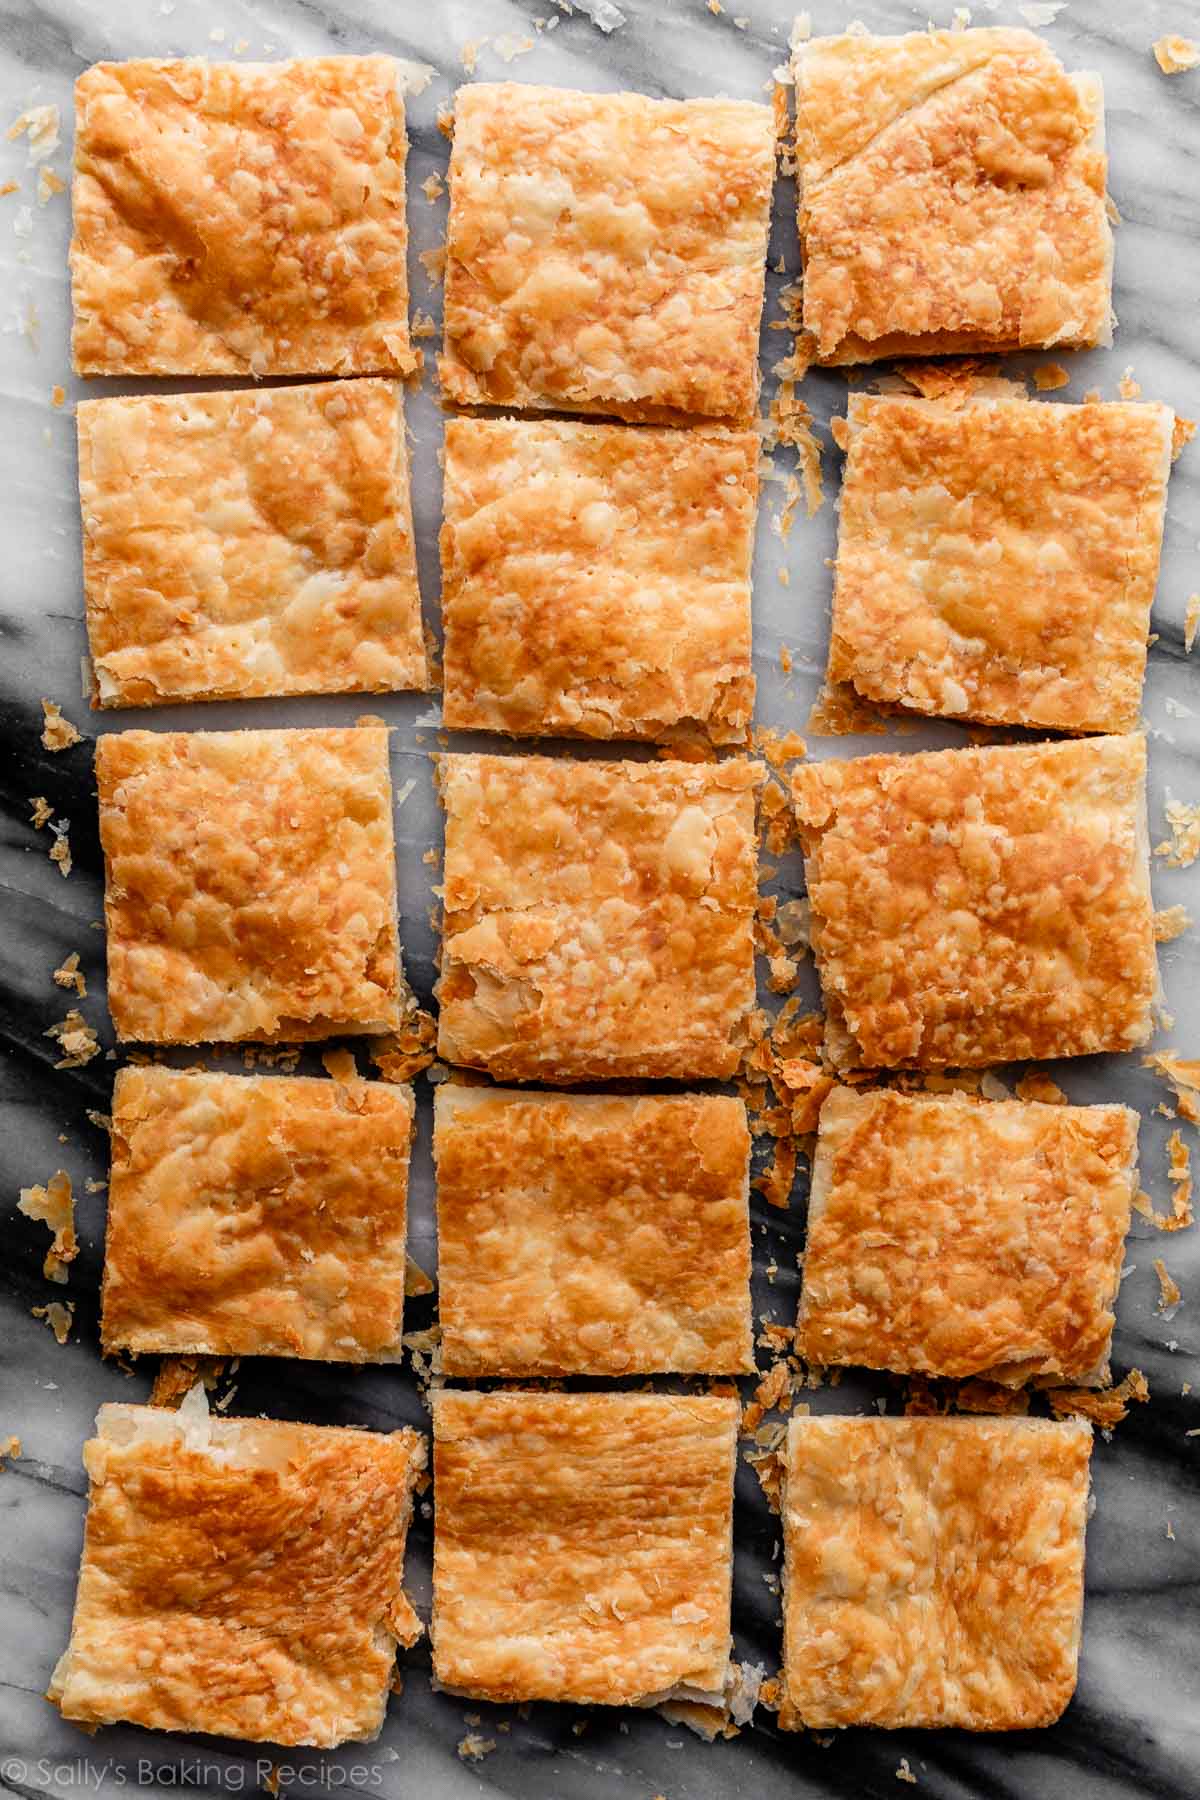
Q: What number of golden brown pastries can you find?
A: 15